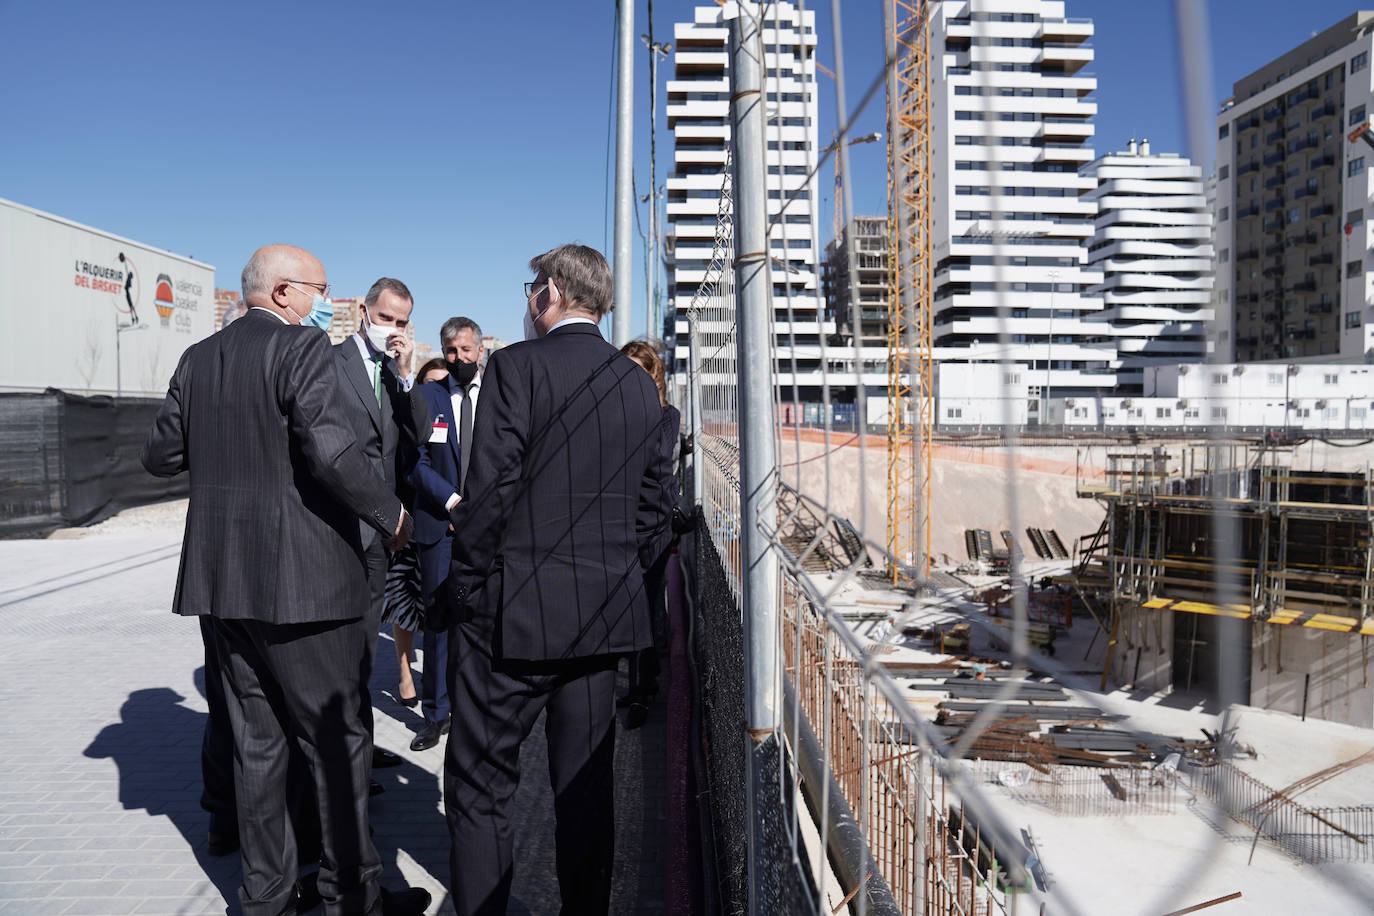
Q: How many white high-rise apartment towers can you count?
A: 3